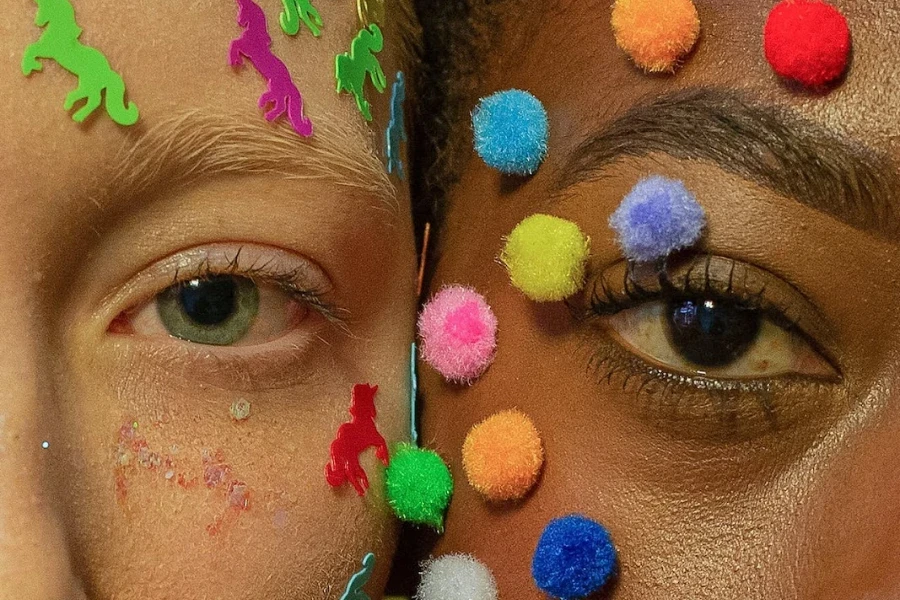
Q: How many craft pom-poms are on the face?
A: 10